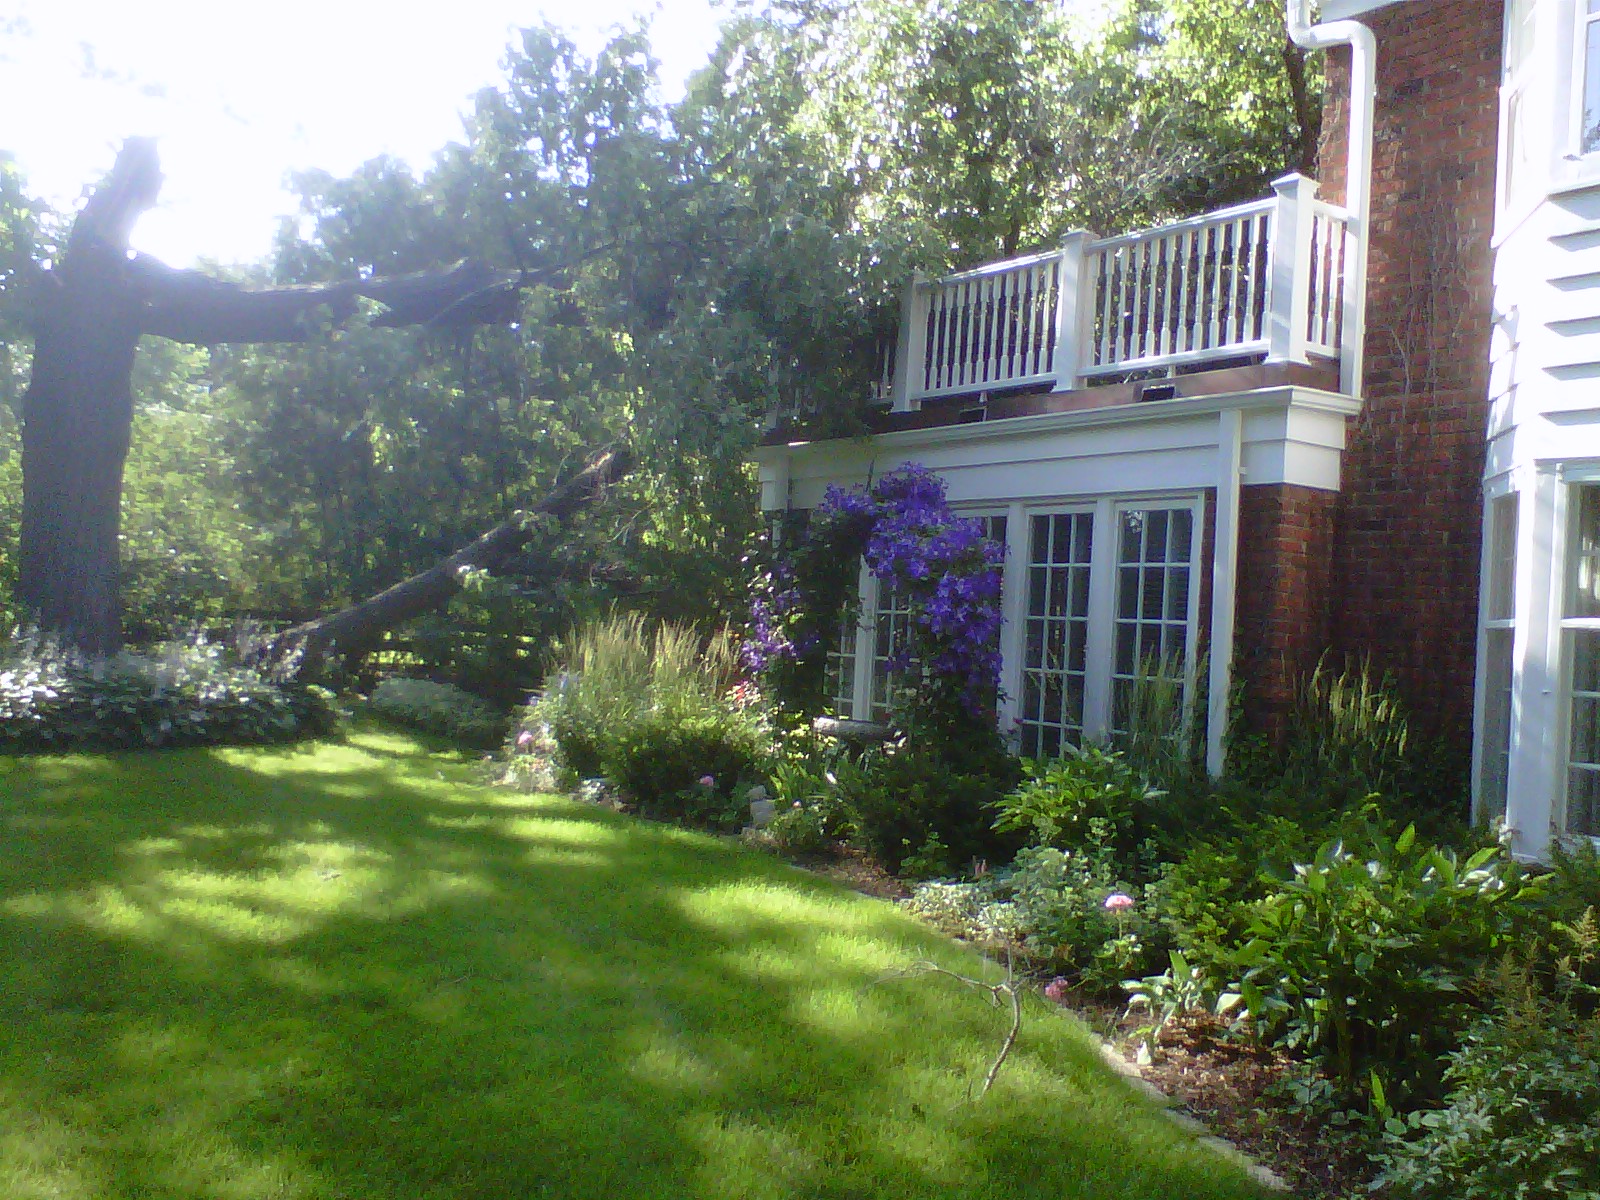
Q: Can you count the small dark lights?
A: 2